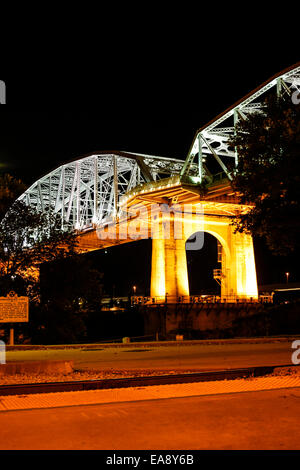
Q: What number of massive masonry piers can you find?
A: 2